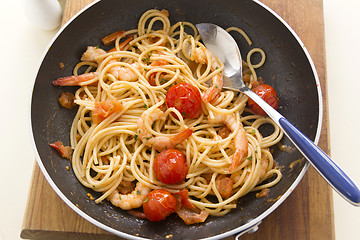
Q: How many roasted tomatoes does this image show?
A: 4